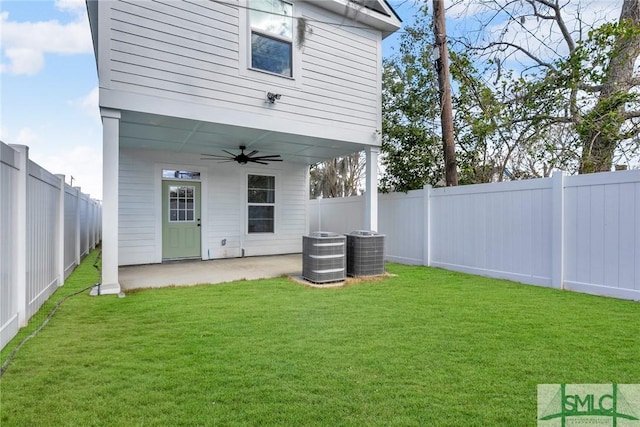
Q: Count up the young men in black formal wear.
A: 0